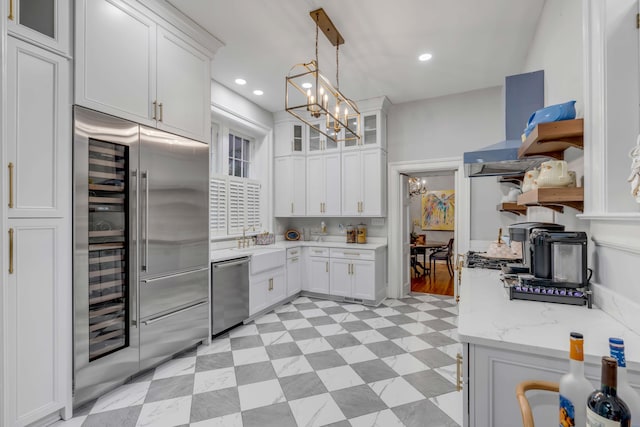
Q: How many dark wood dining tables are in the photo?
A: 1